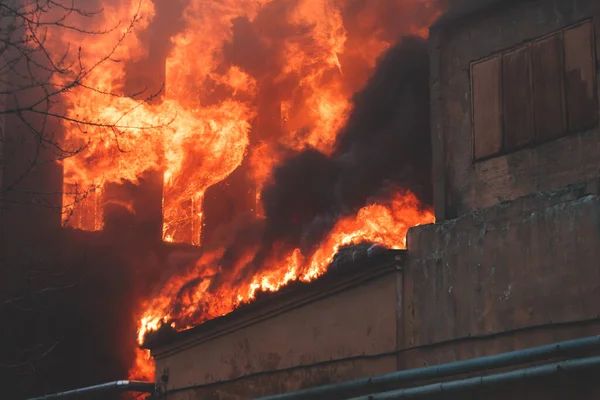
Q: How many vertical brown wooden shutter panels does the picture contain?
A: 4